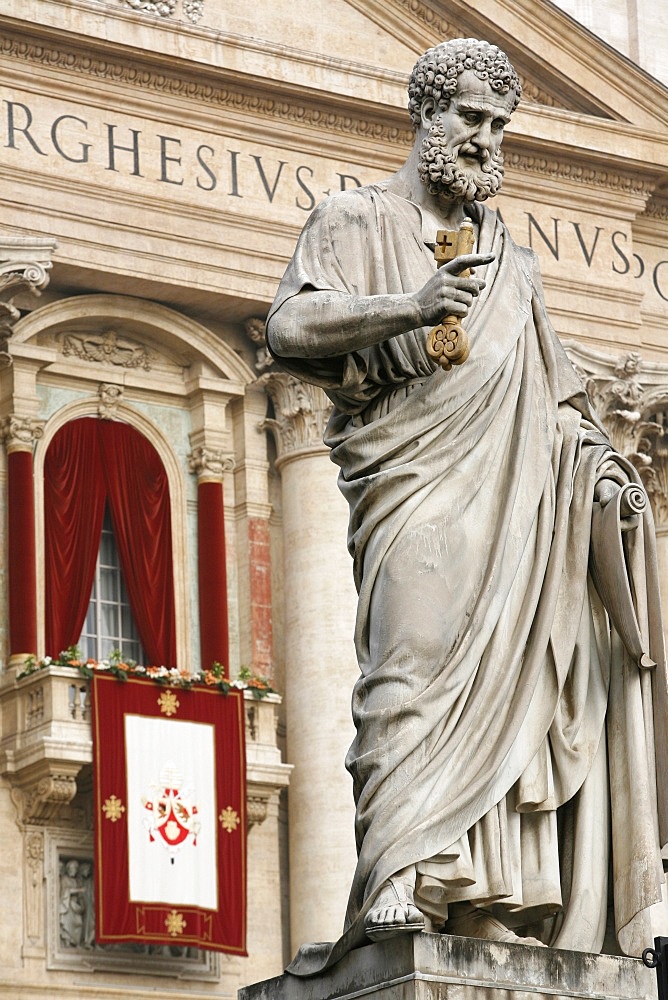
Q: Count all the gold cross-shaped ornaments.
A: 4